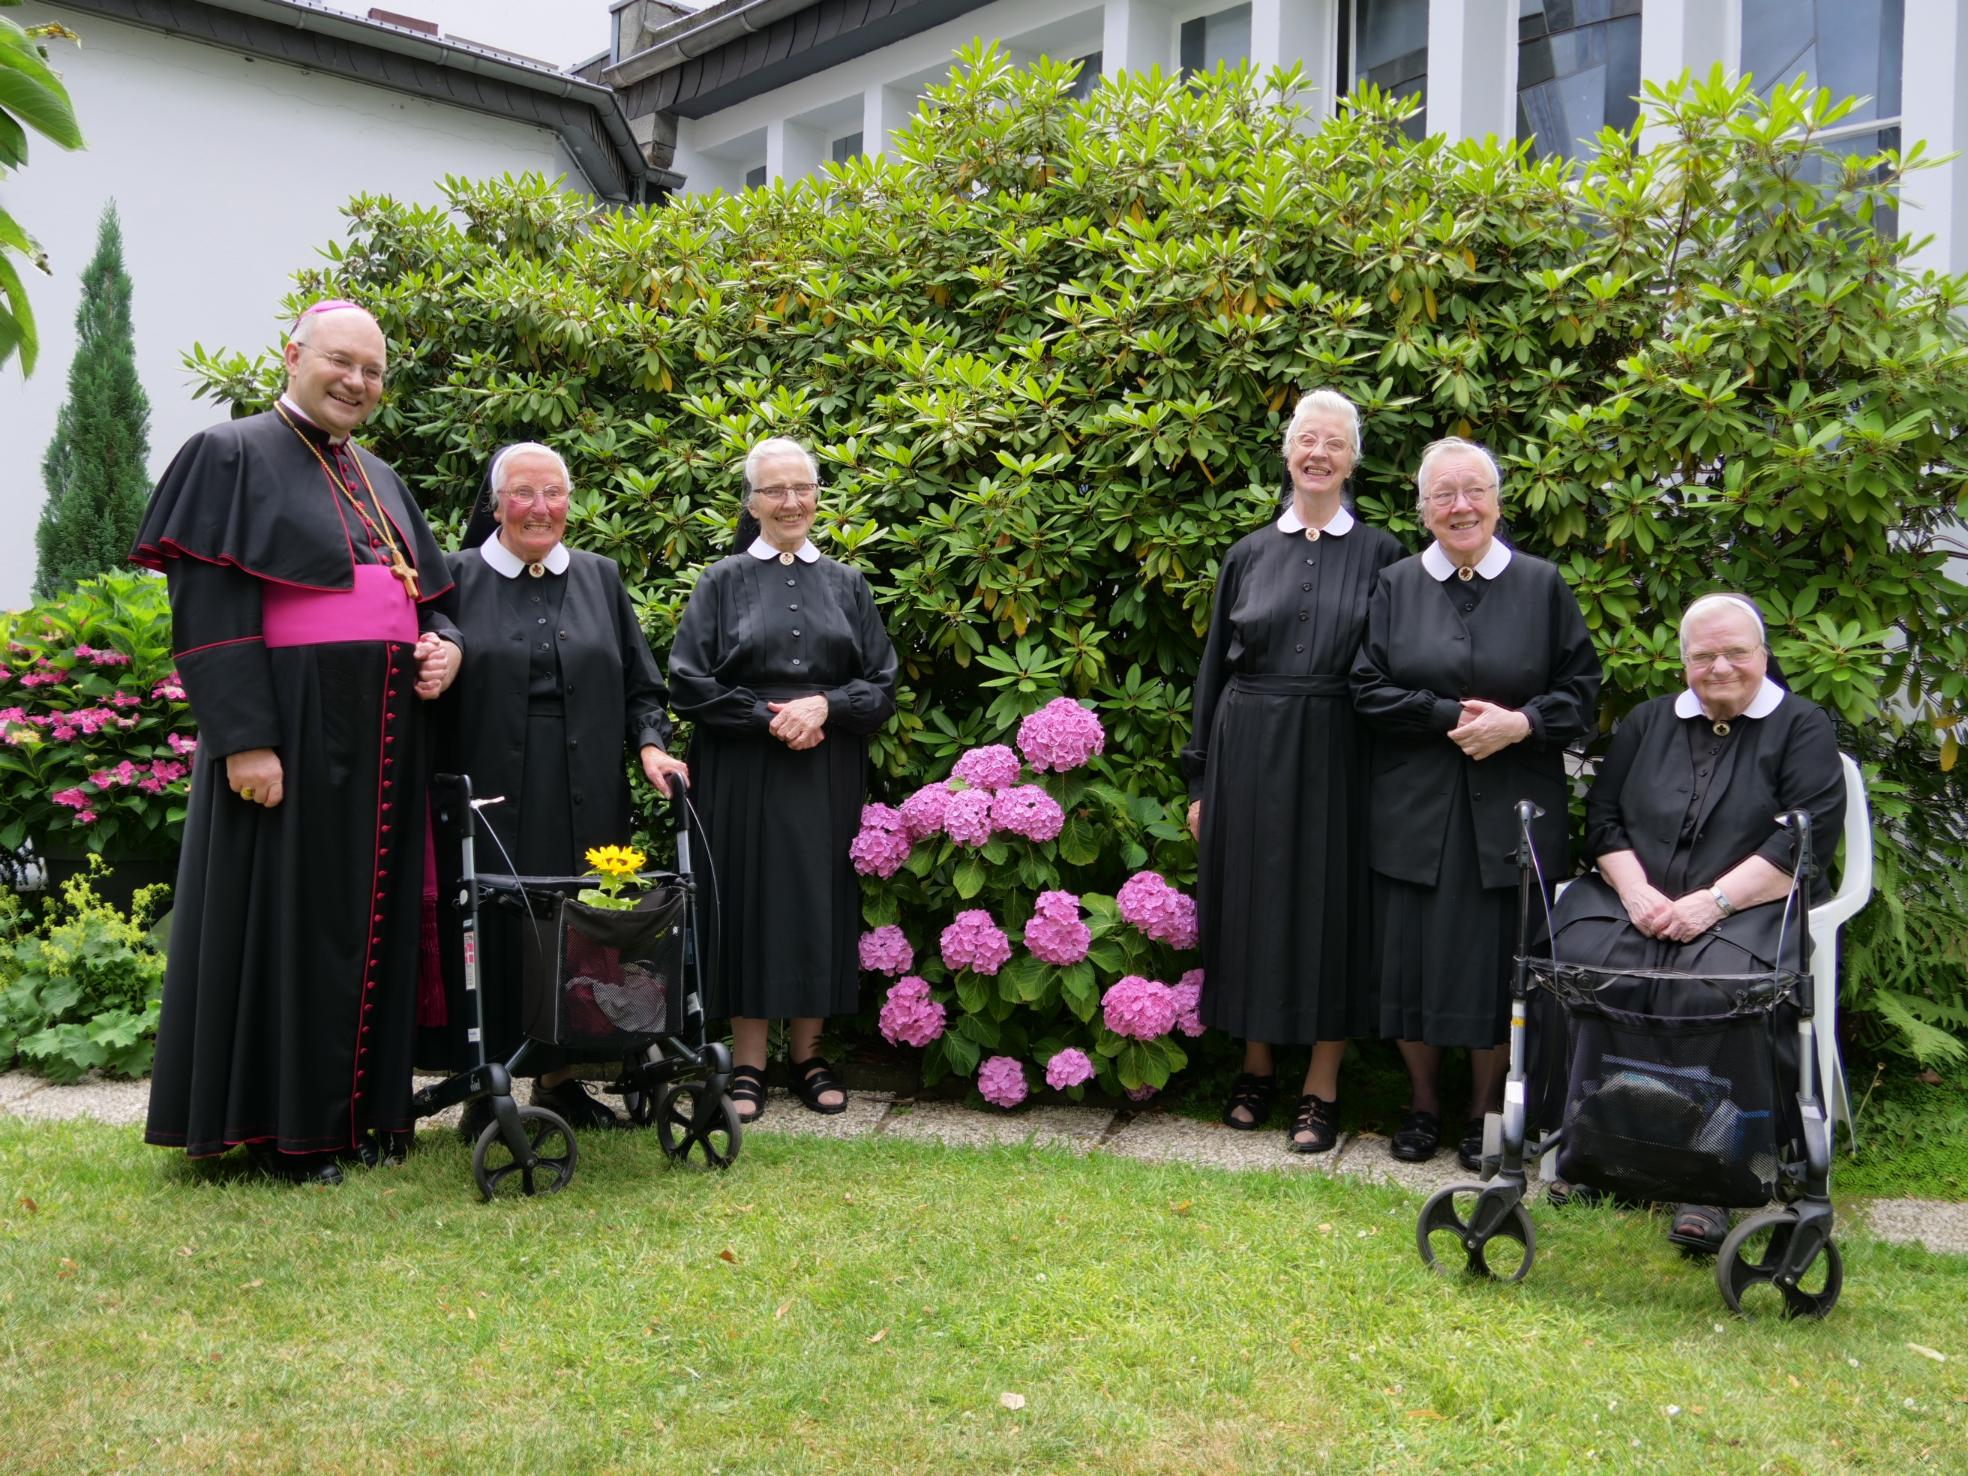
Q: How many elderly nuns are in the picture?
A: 5